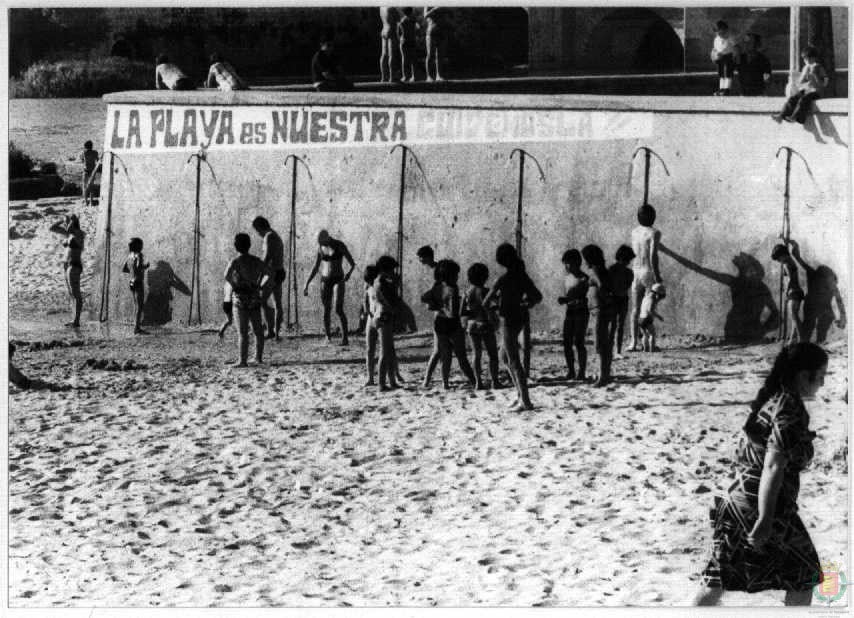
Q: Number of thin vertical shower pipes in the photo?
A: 7